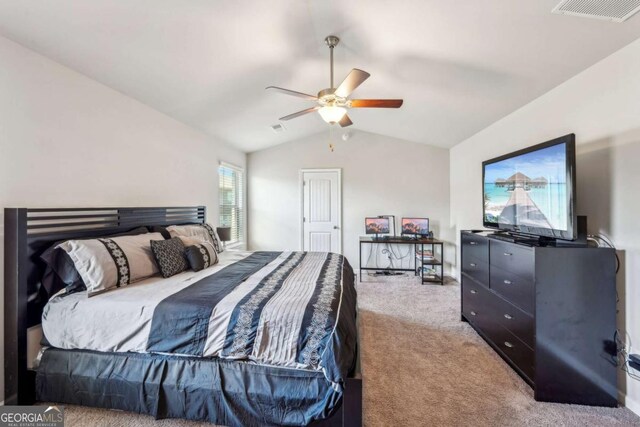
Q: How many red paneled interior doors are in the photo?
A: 0